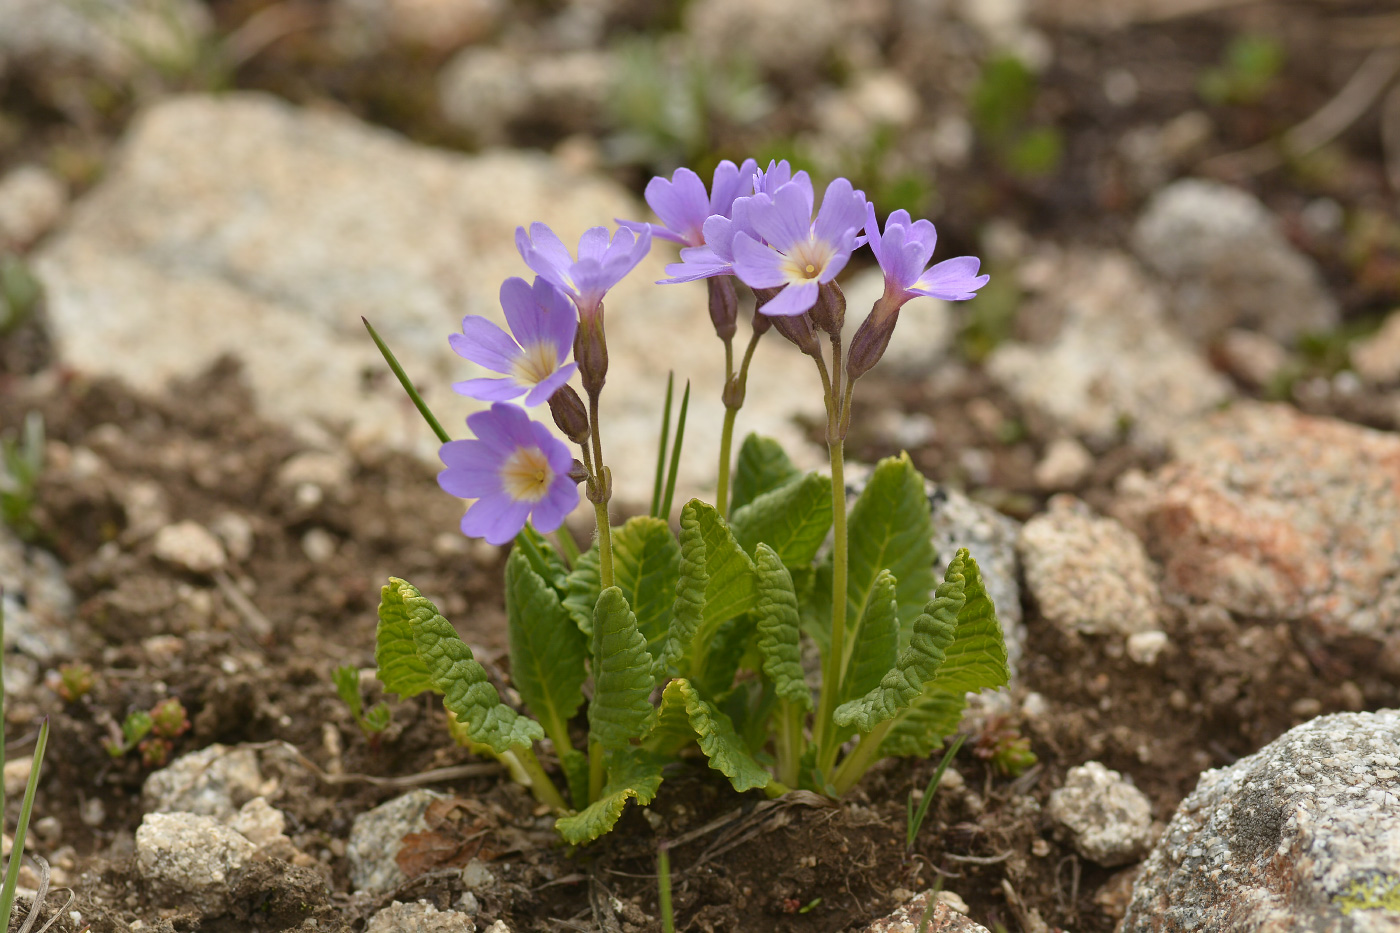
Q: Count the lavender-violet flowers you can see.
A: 8